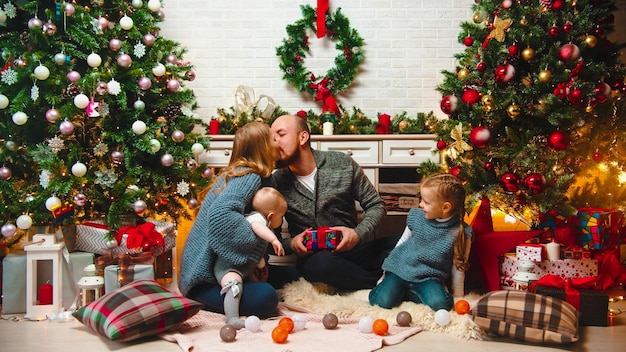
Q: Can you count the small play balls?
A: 11